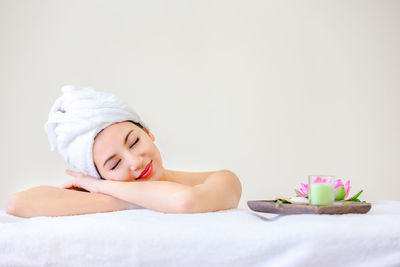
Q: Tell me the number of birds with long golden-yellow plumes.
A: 0